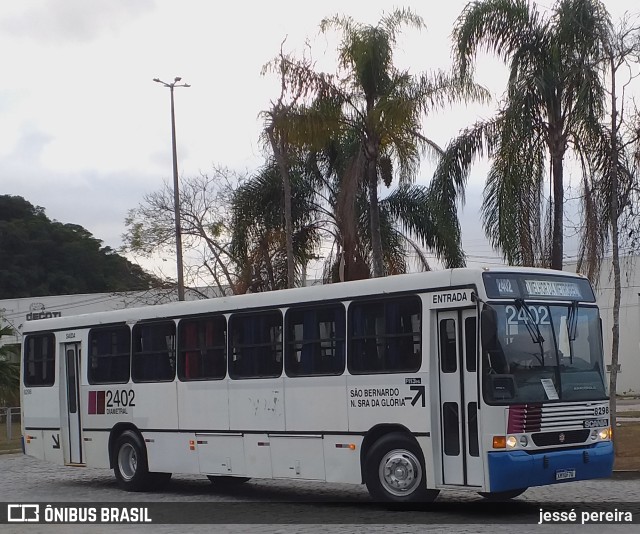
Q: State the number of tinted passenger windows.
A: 7